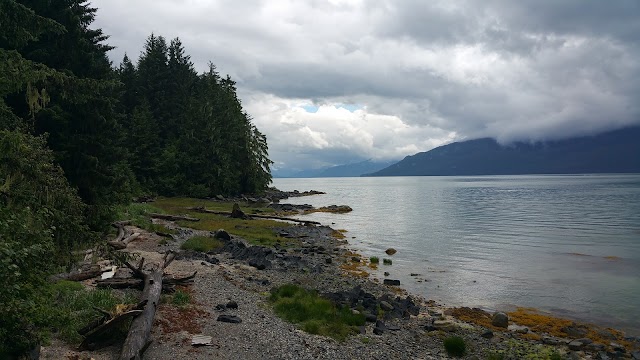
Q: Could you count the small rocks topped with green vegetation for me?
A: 2